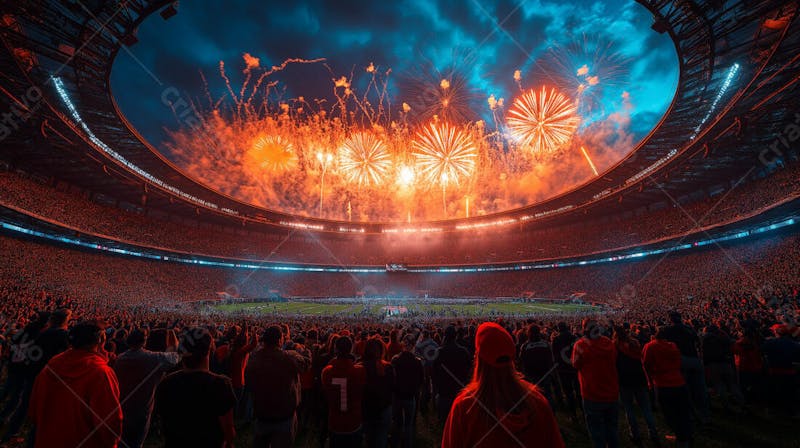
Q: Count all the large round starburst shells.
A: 4